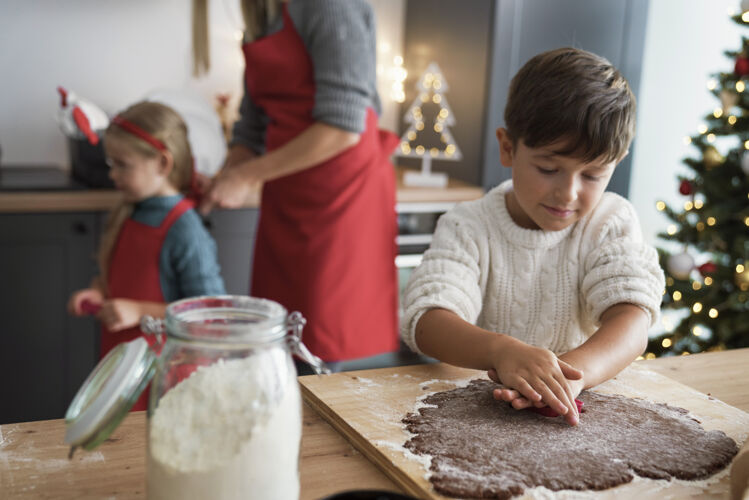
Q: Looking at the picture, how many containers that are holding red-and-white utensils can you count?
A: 1